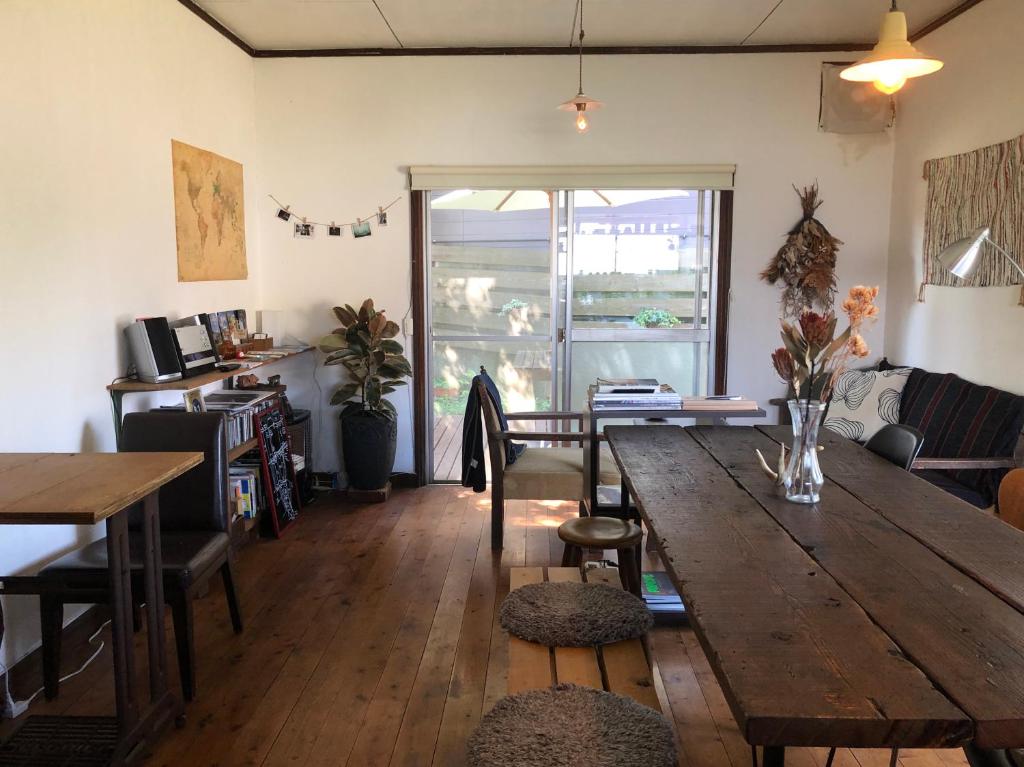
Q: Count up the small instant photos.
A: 5